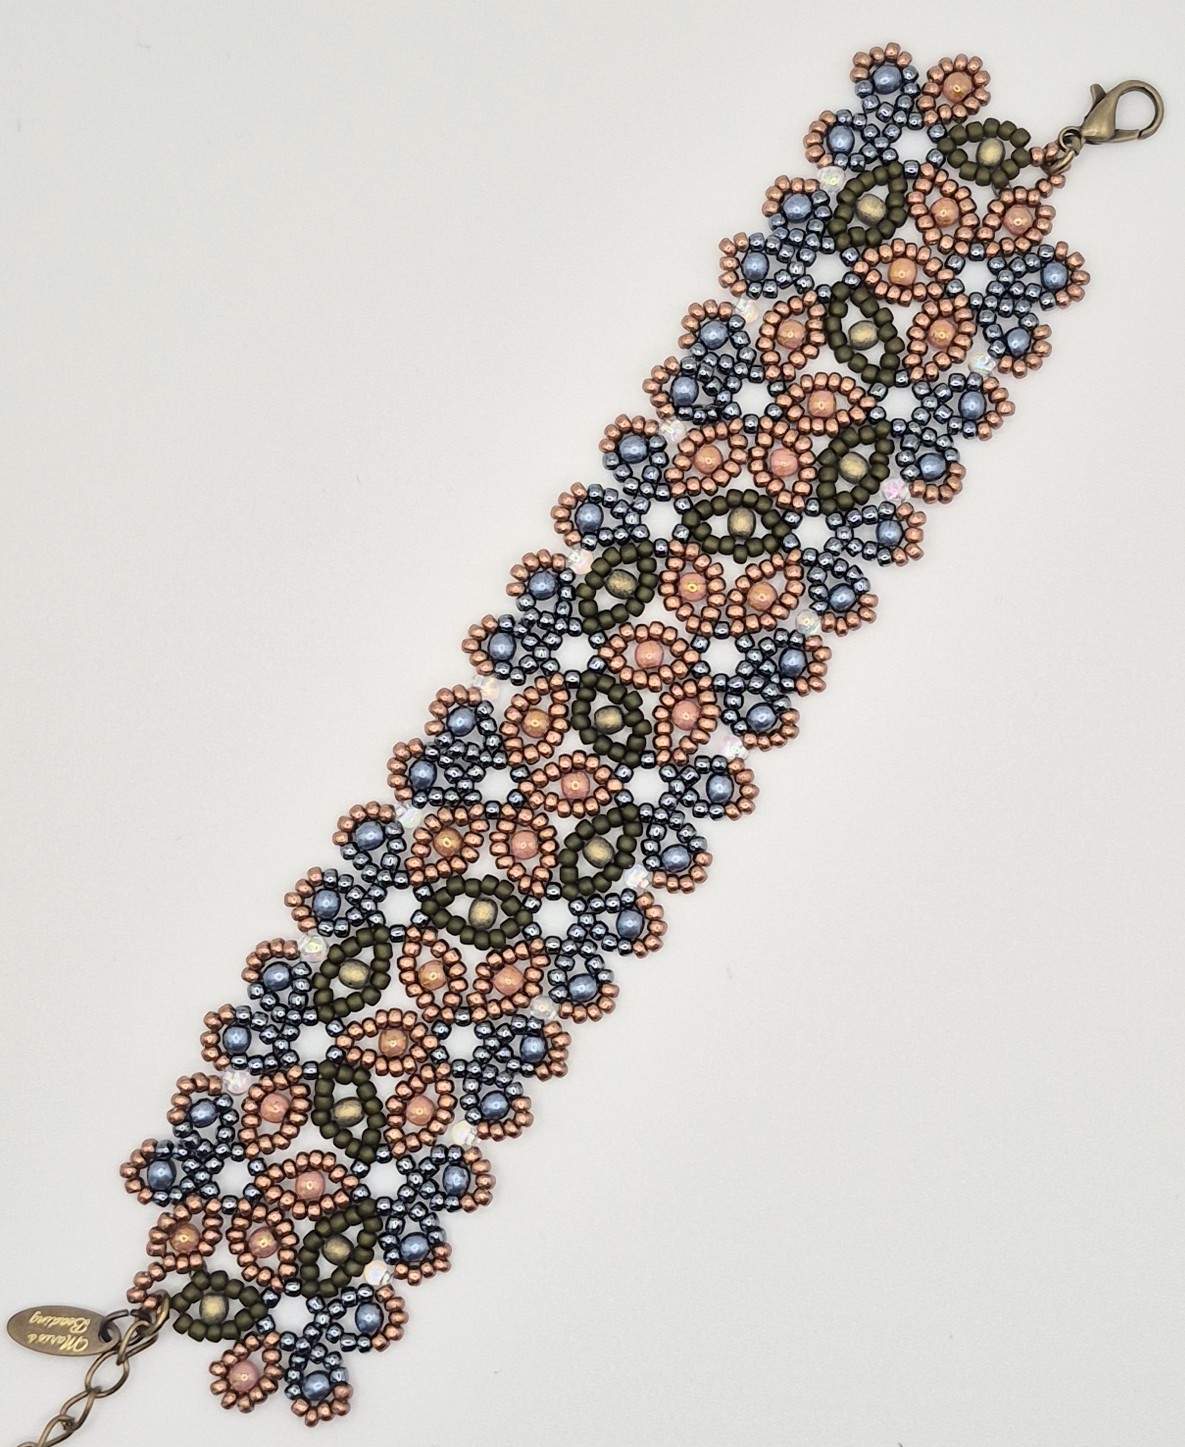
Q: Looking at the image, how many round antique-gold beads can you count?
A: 13